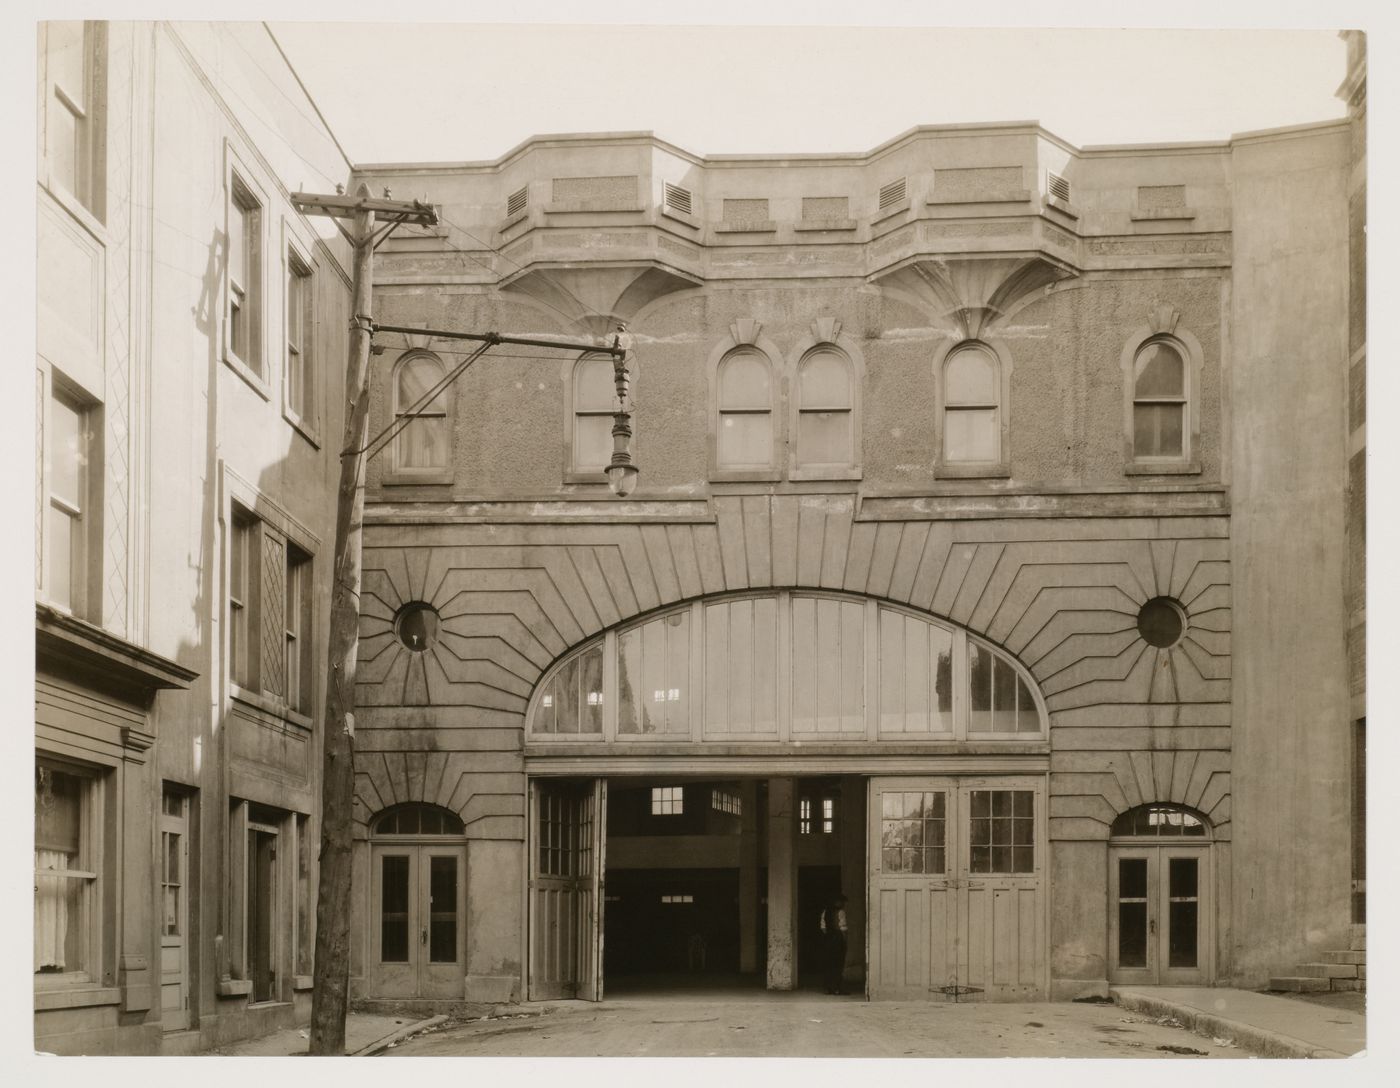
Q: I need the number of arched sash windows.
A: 6